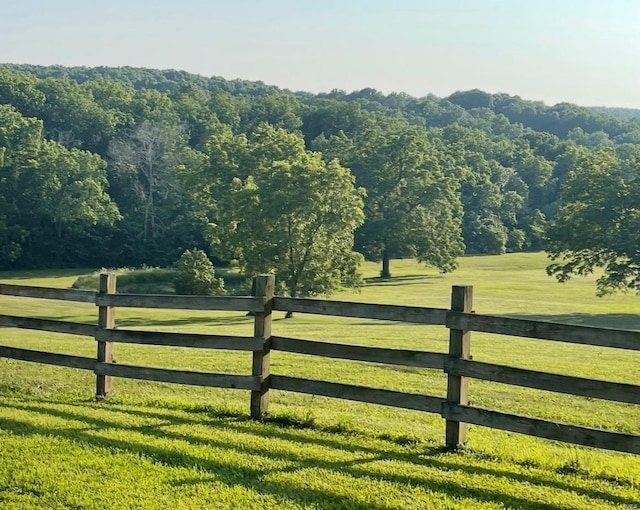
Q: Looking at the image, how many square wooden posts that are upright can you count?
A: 3